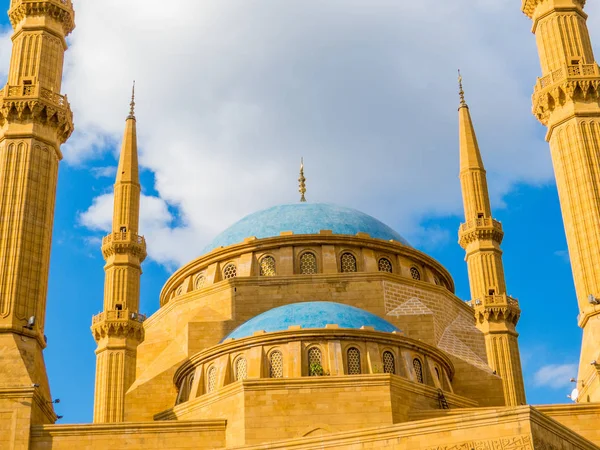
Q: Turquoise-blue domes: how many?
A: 2